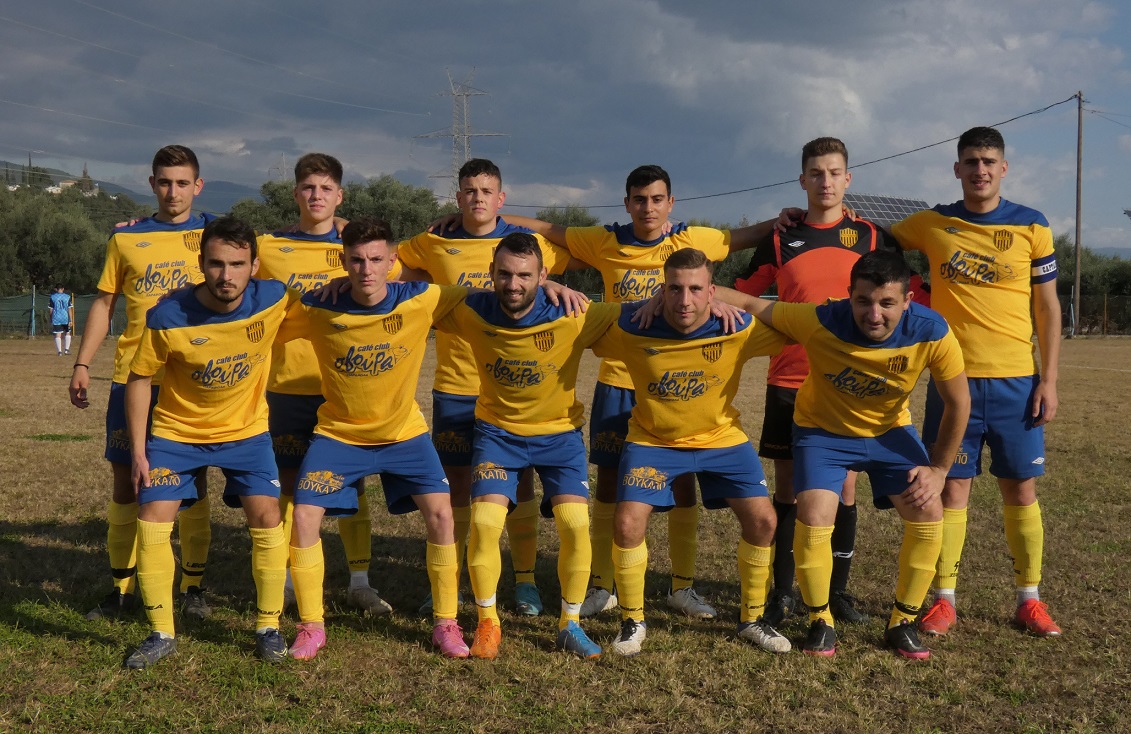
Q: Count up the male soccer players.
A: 12